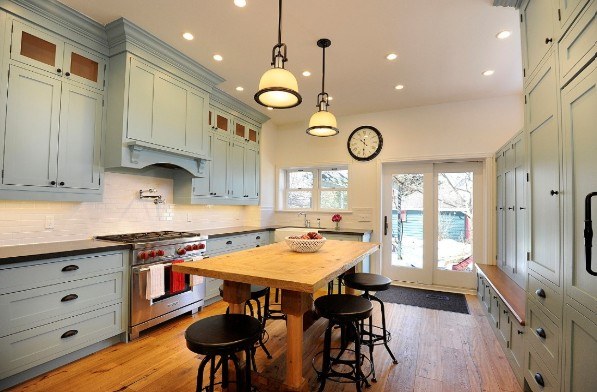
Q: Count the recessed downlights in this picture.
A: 11